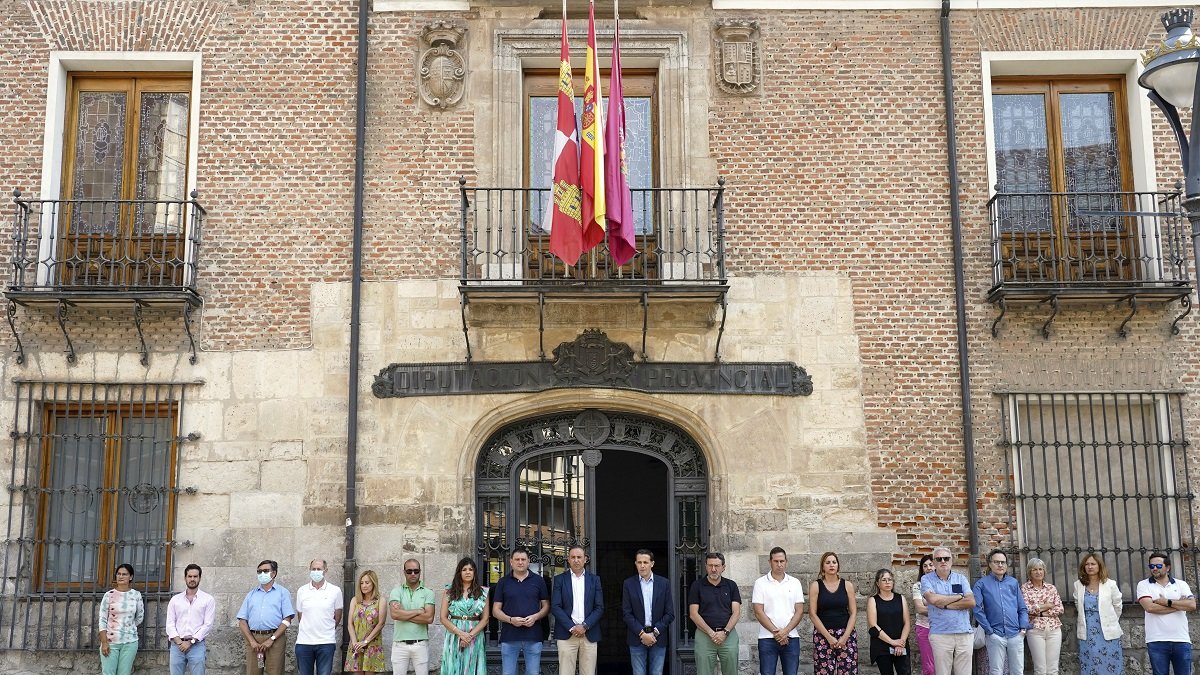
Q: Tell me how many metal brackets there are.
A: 12